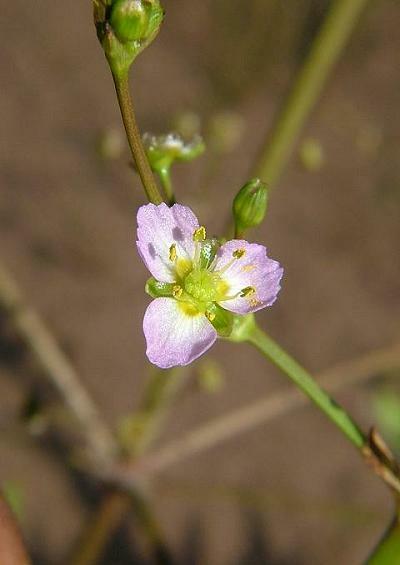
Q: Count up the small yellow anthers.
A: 6